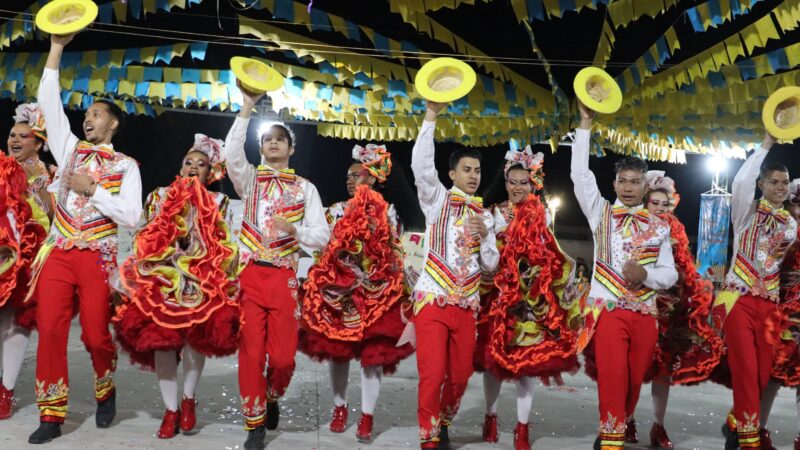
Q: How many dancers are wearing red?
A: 11